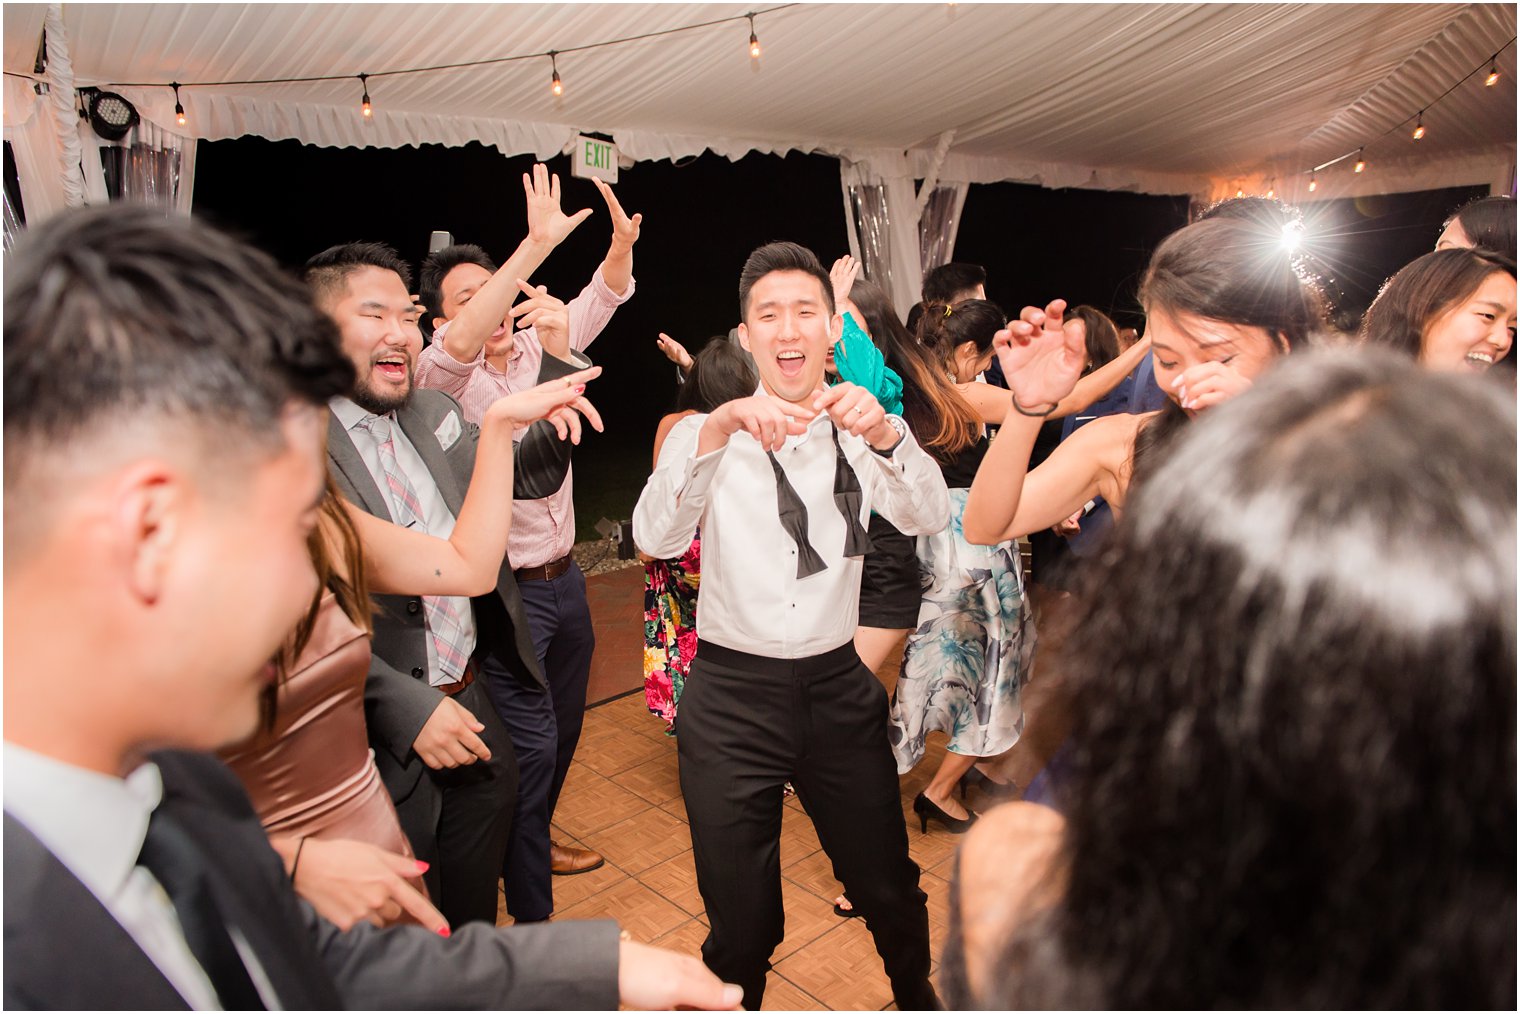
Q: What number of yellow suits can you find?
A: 0